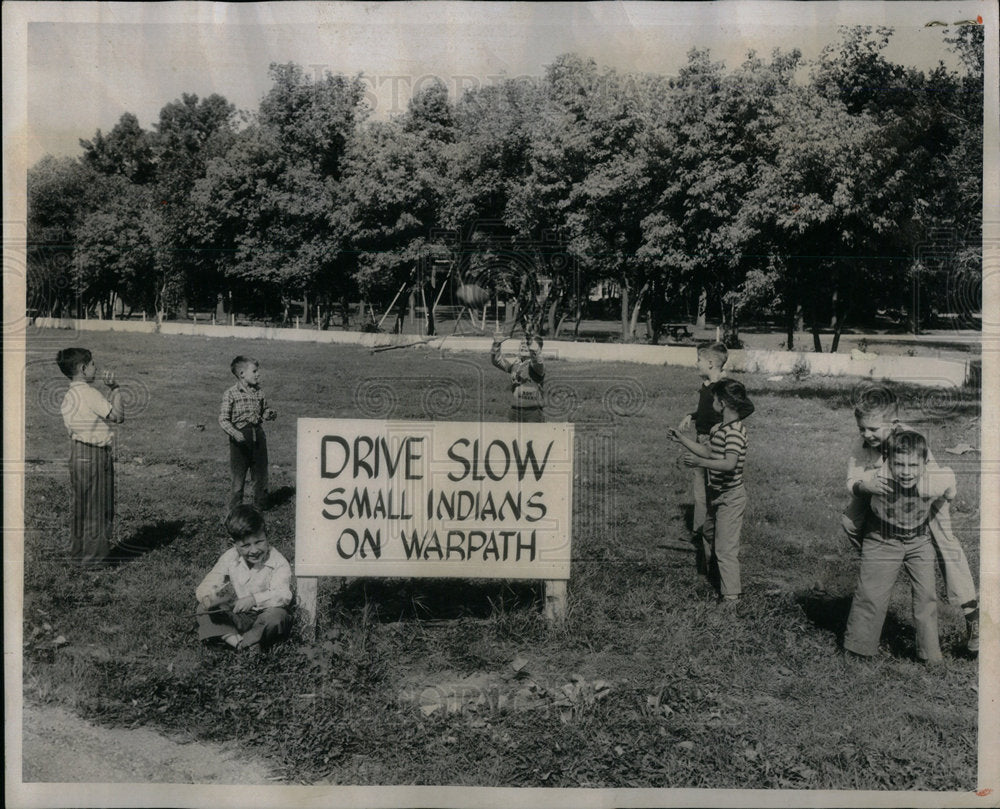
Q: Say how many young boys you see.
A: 8